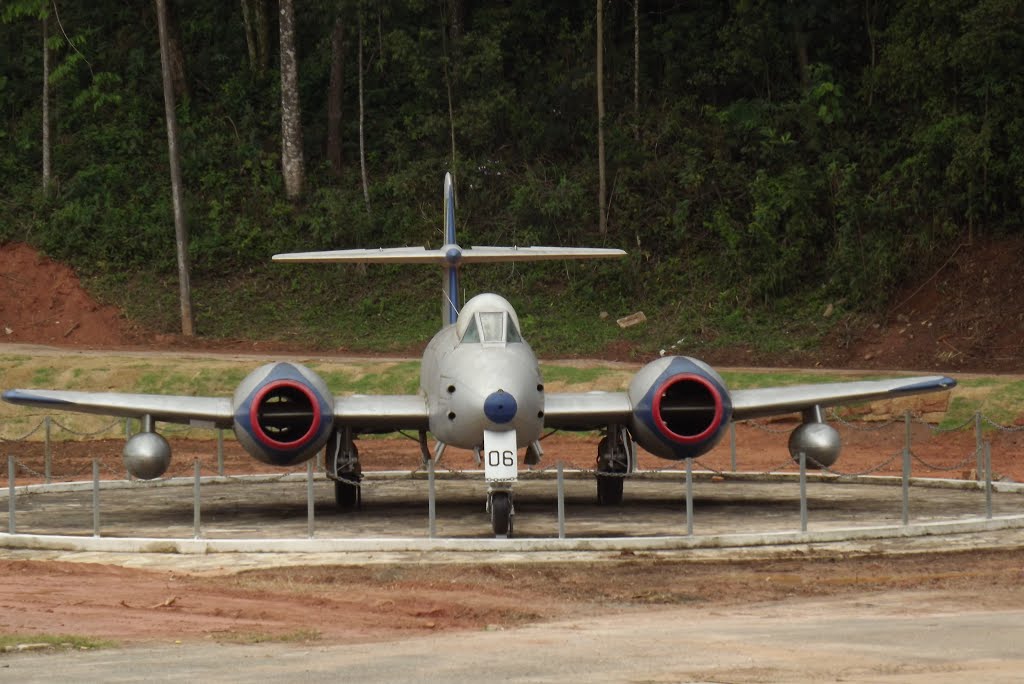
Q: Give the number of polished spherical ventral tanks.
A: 2